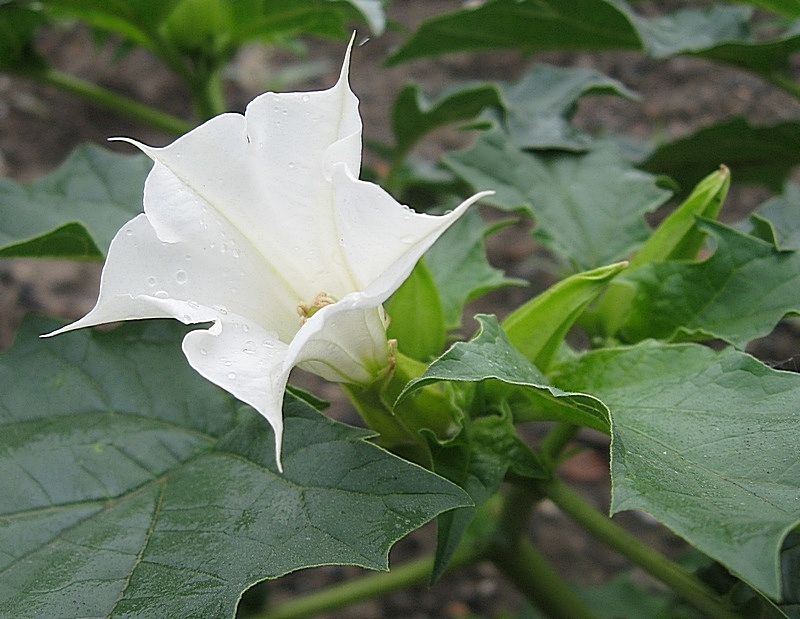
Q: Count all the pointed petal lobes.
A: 5